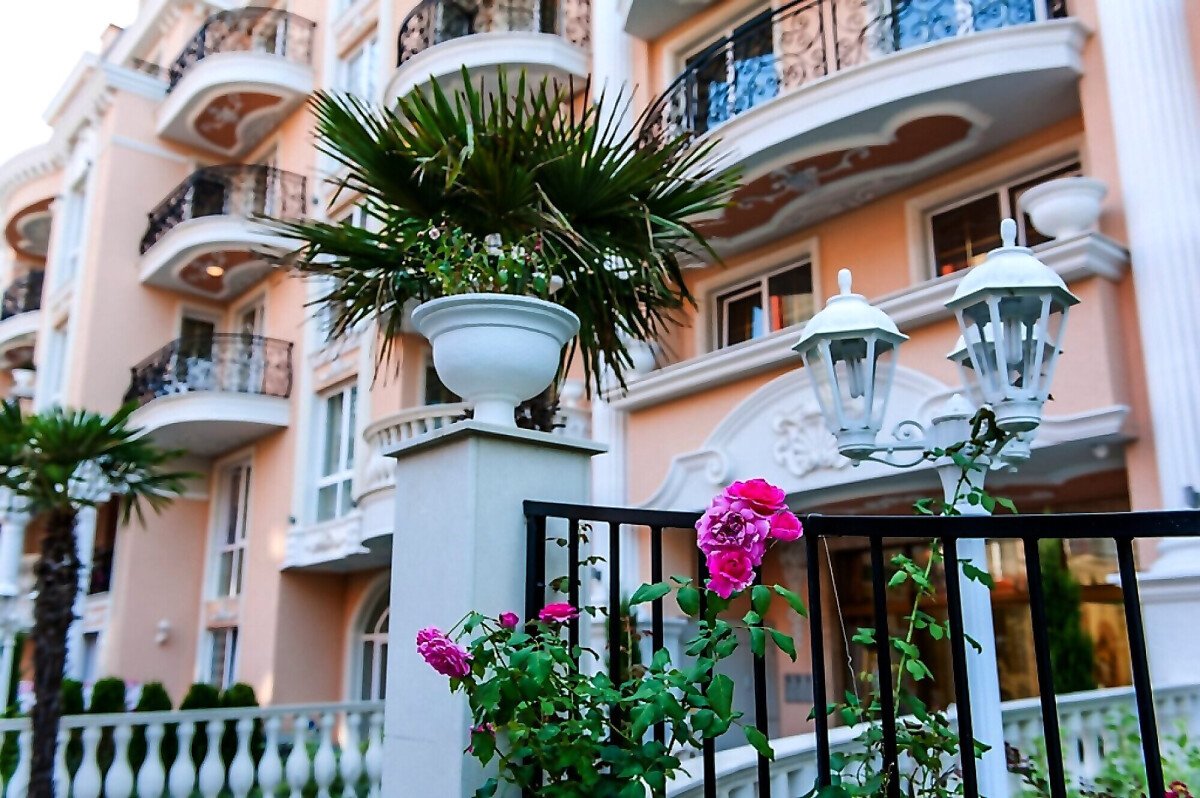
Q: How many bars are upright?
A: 11